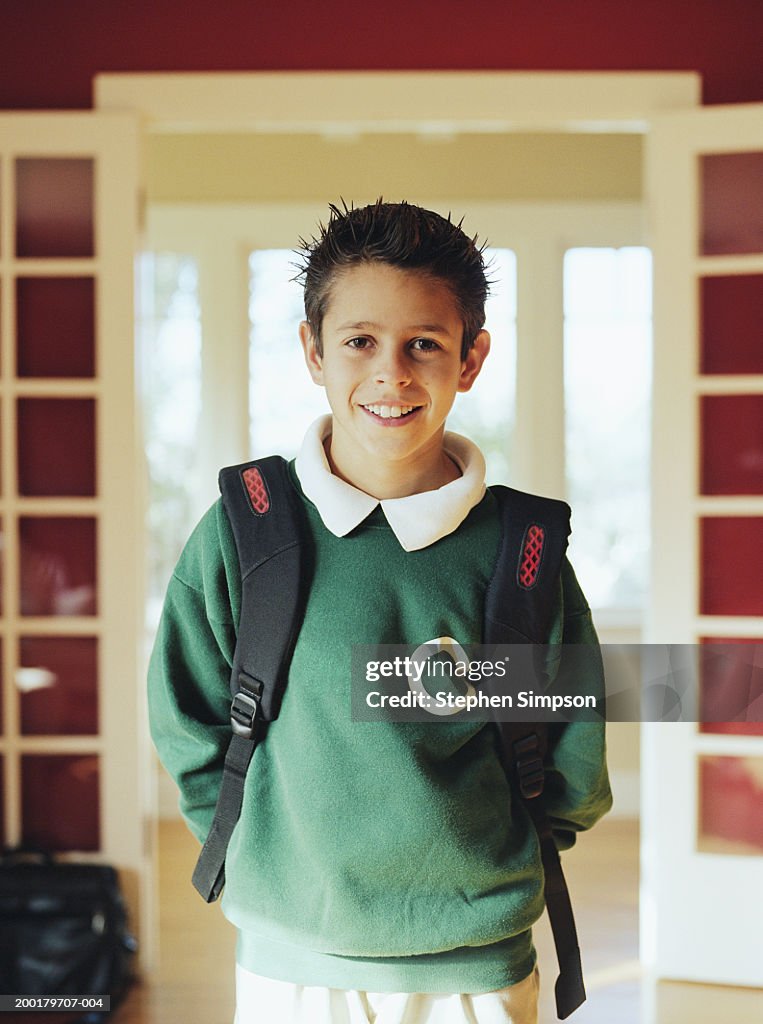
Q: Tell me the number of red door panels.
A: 12